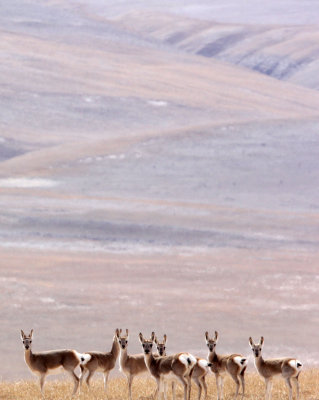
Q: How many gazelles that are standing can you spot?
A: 7